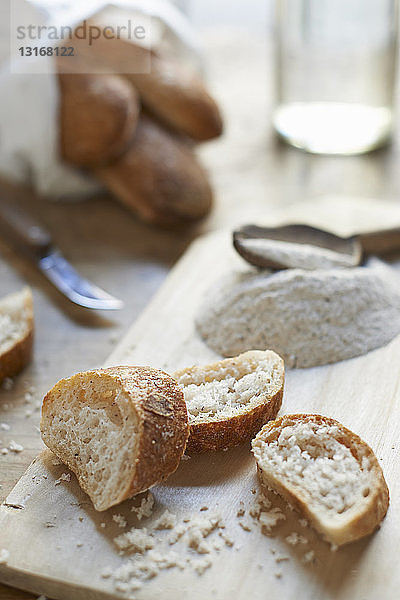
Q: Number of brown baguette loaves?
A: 3